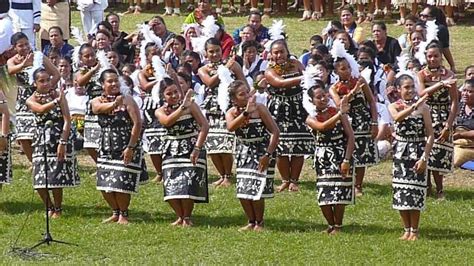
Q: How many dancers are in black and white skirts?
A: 13